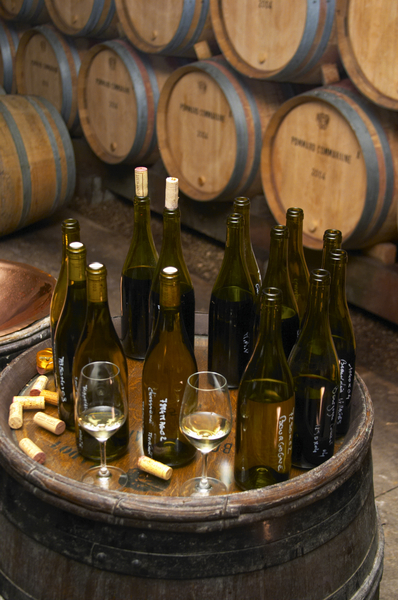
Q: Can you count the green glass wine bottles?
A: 14